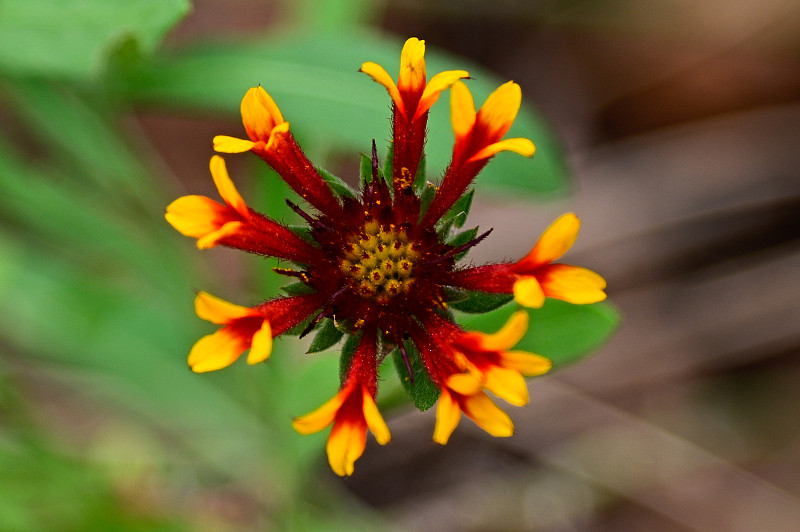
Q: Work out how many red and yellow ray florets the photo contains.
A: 9